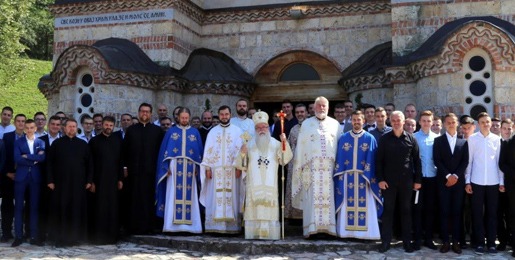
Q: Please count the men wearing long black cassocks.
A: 3